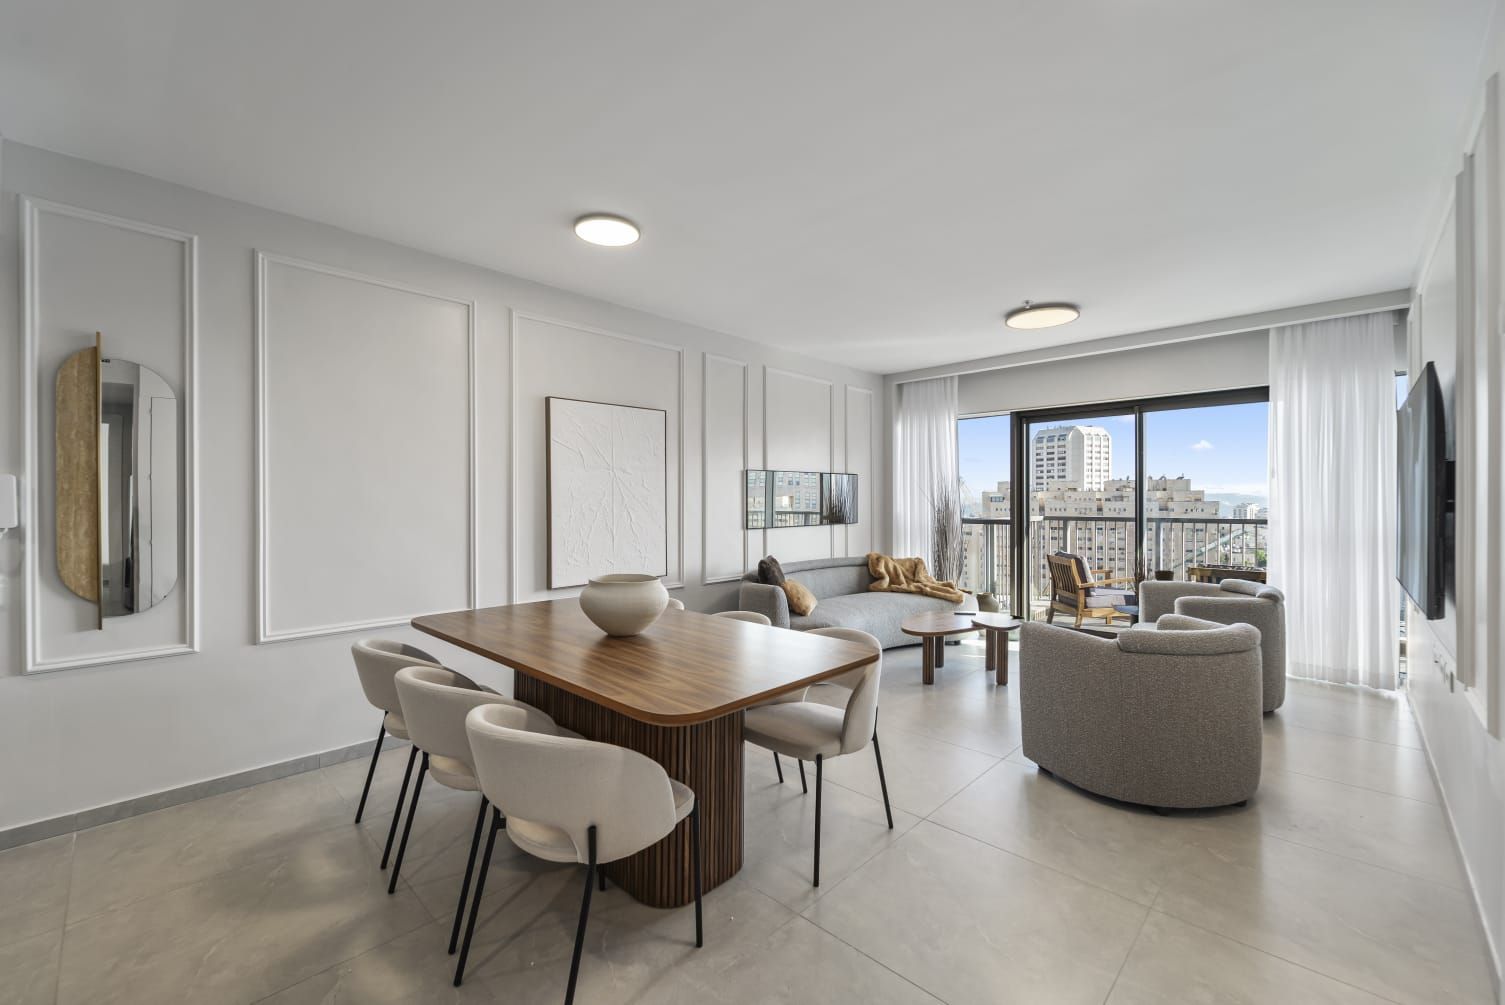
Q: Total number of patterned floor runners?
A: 0